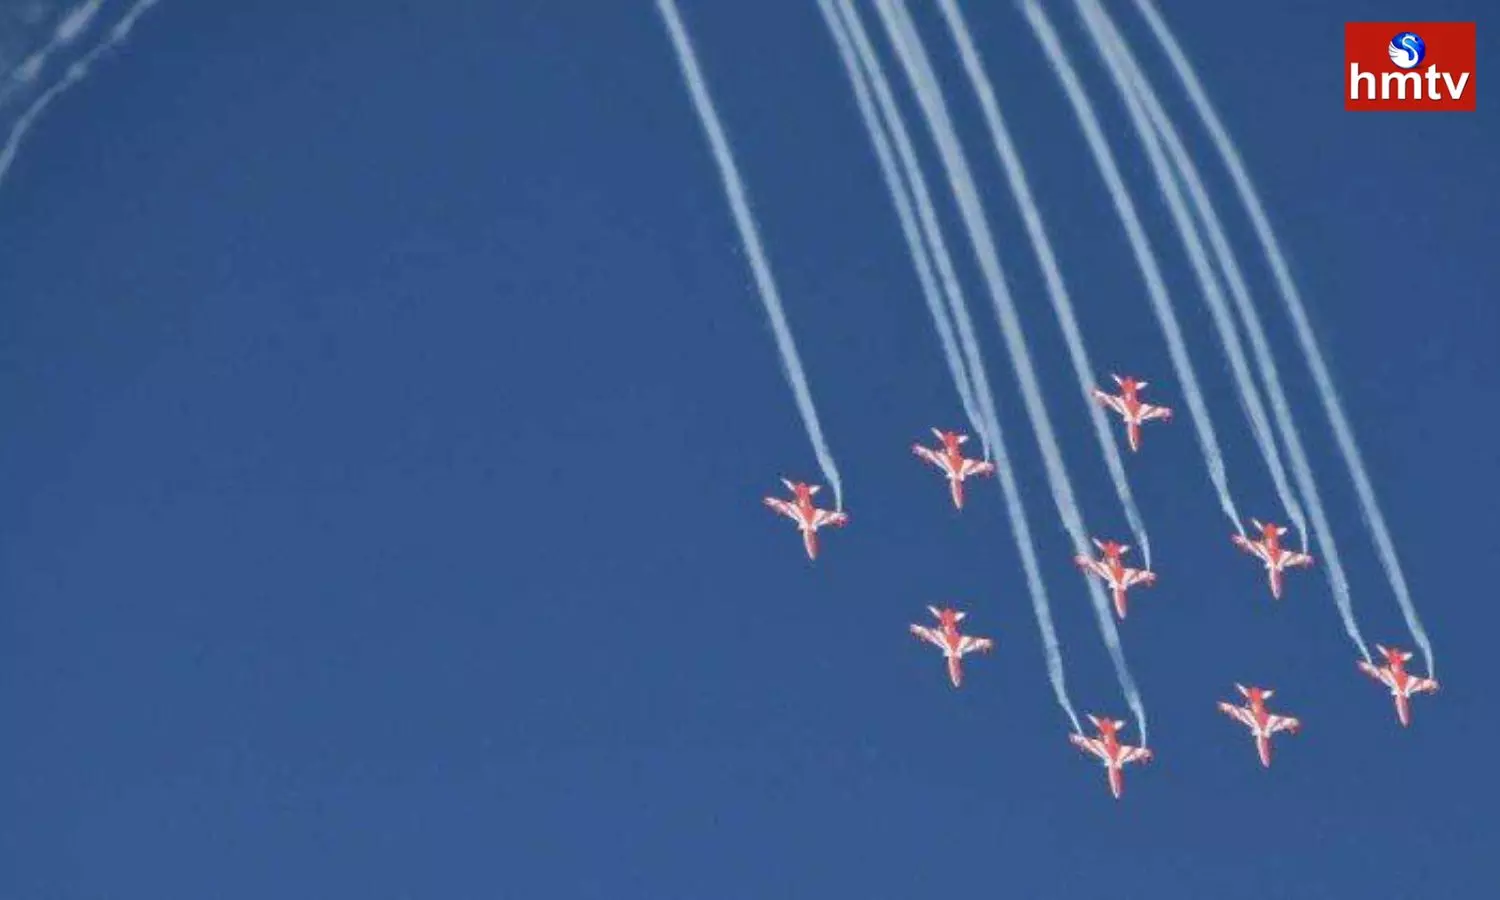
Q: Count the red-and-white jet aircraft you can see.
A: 9